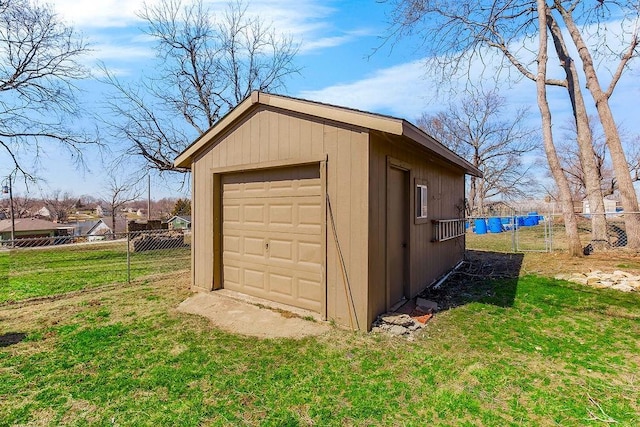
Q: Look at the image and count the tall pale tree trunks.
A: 3